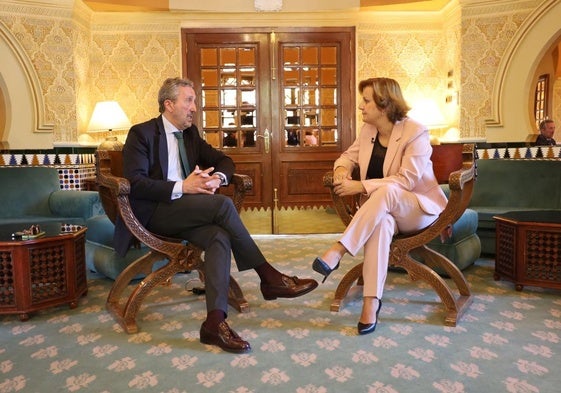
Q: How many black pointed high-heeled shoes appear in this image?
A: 2